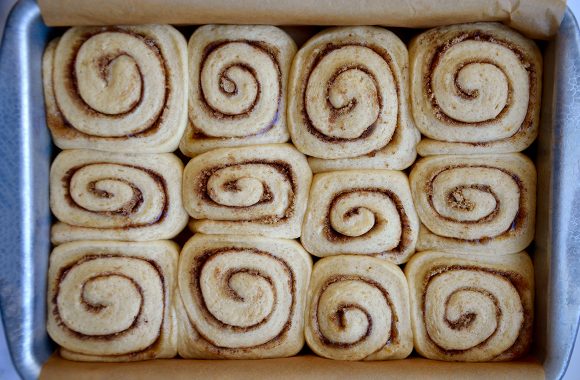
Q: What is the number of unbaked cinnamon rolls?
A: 12